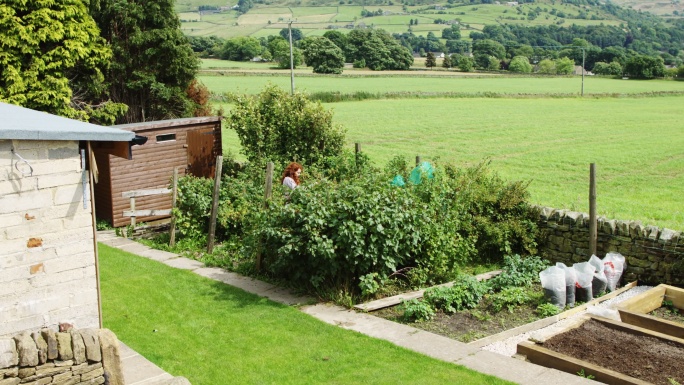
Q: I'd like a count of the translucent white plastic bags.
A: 5